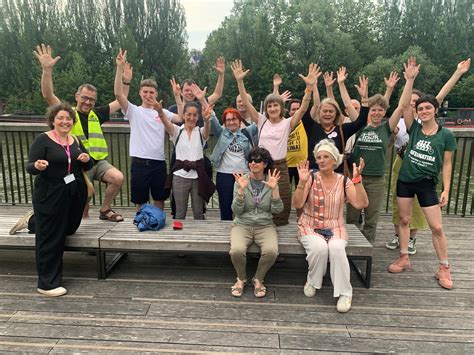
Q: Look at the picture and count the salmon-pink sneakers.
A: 2